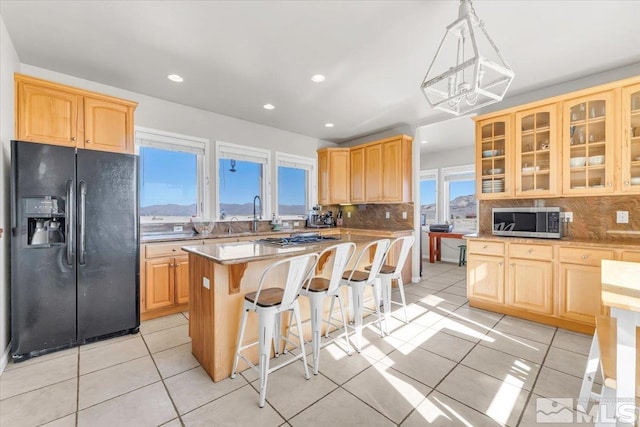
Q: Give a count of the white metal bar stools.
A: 4